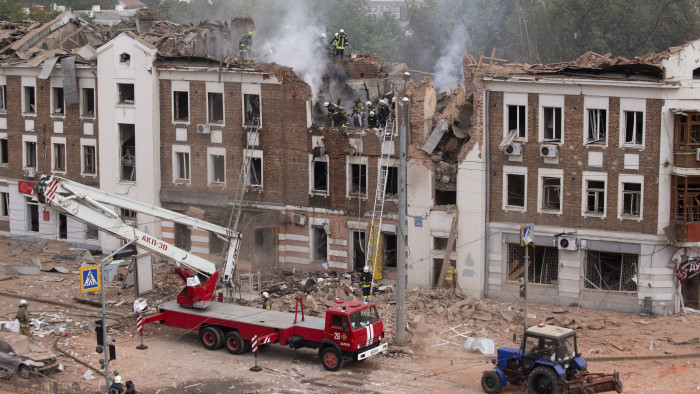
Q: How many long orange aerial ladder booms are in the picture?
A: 0